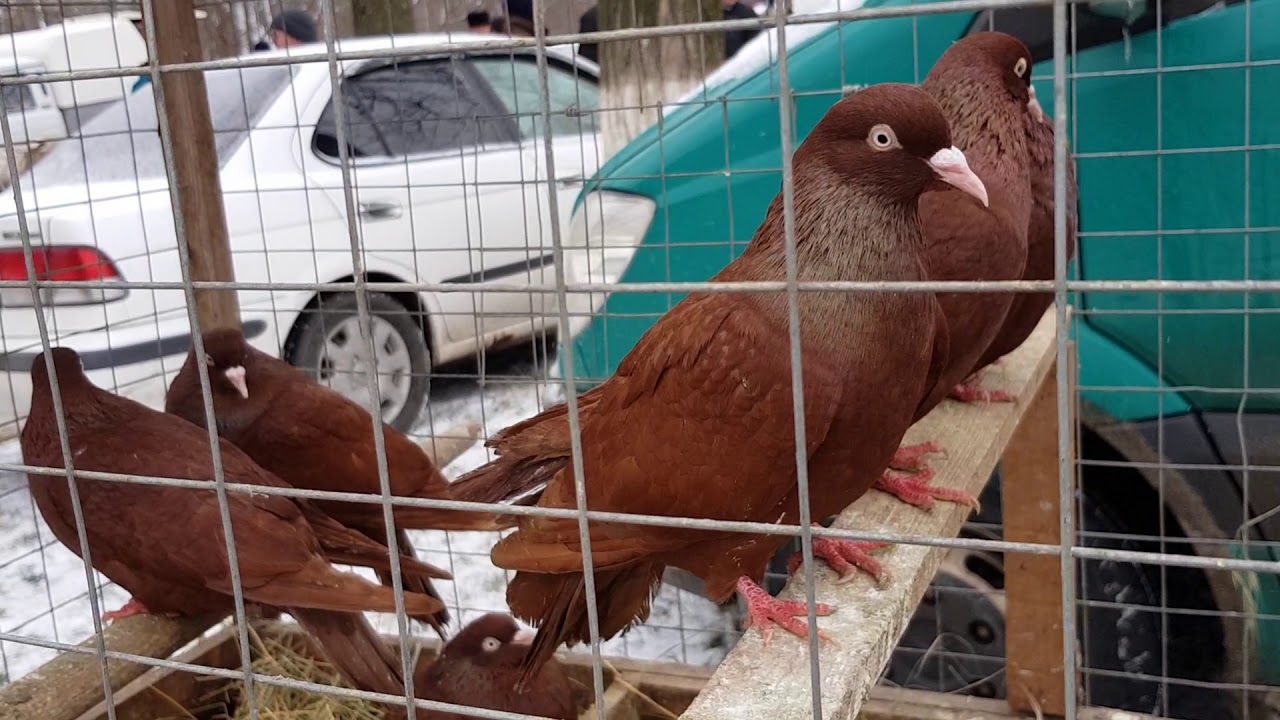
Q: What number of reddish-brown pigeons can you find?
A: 6